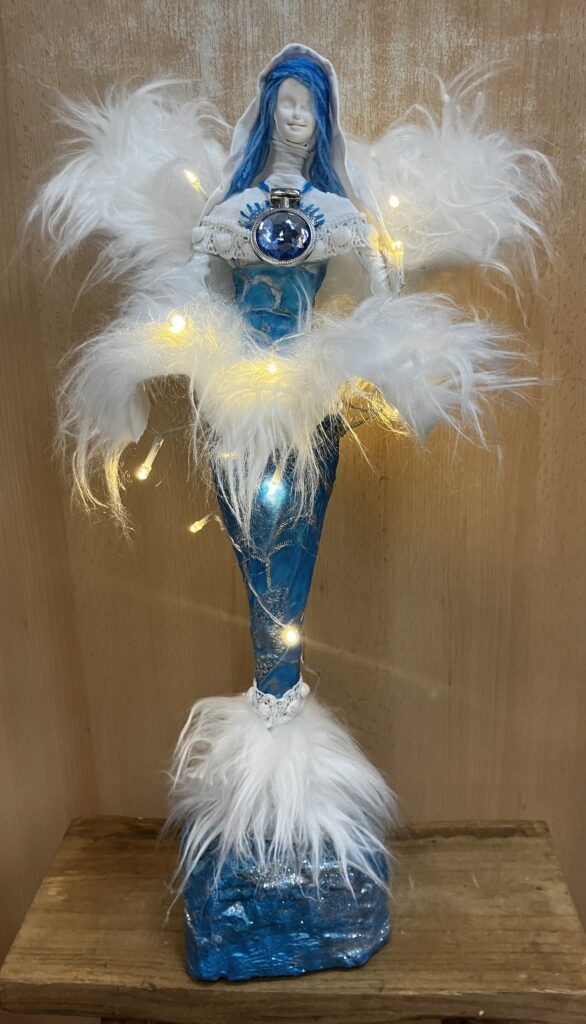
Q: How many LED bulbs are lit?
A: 9